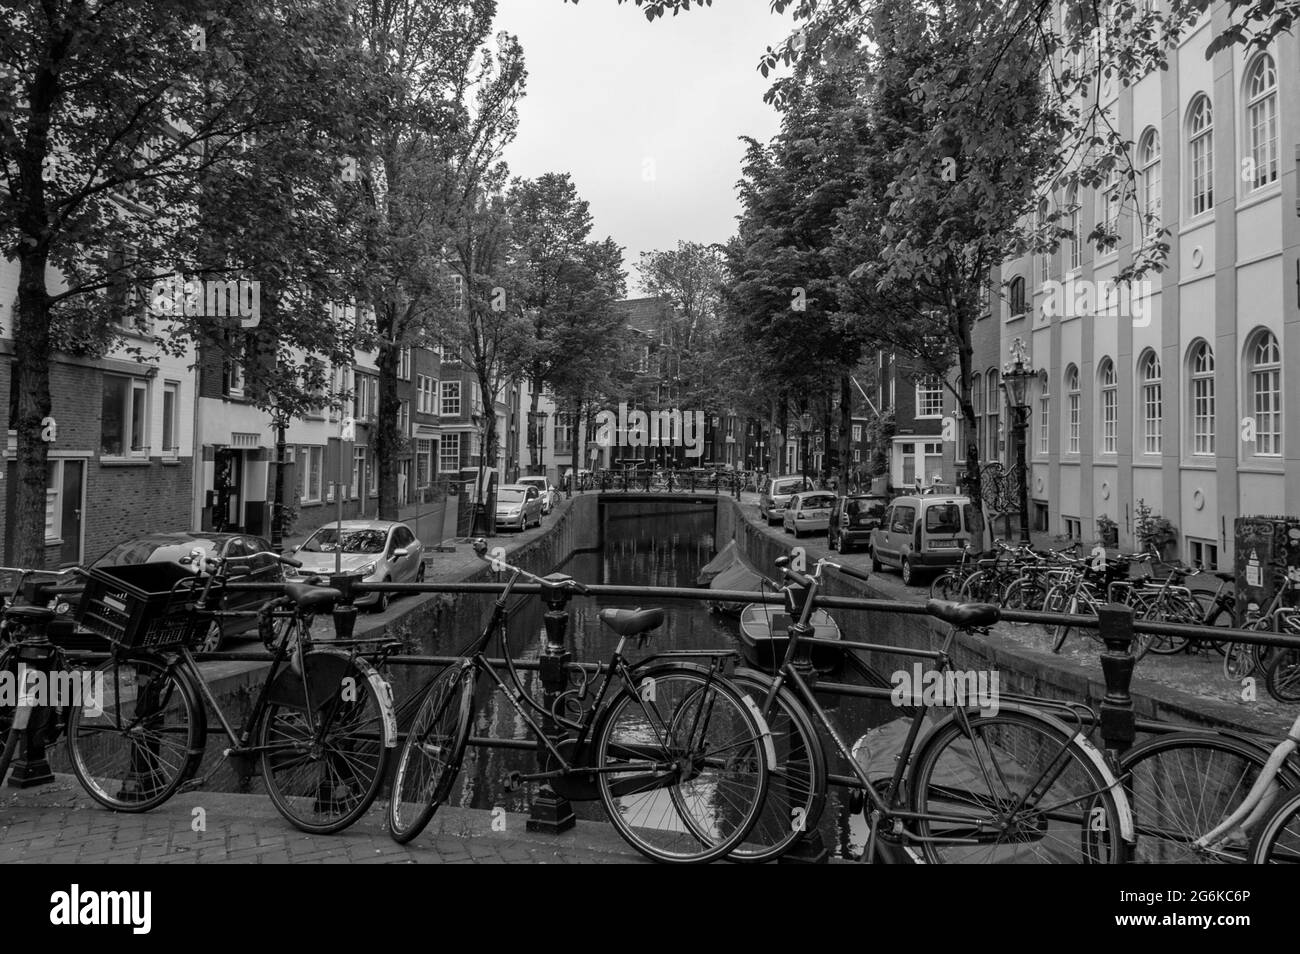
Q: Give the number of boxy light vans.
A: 1